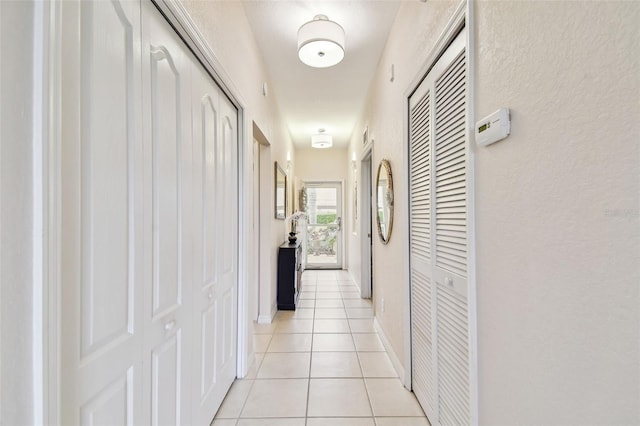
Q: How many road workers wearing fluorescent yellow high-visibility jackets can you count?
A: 0